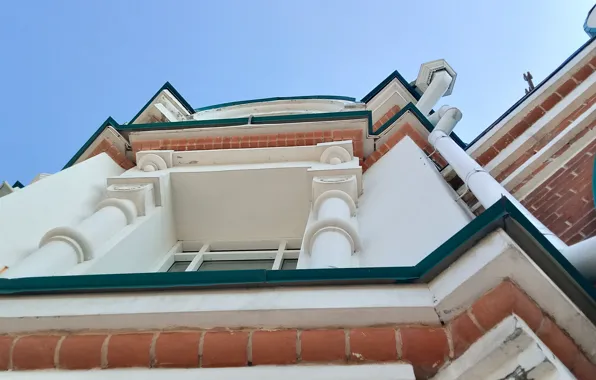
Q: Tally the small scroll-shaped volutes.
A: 2